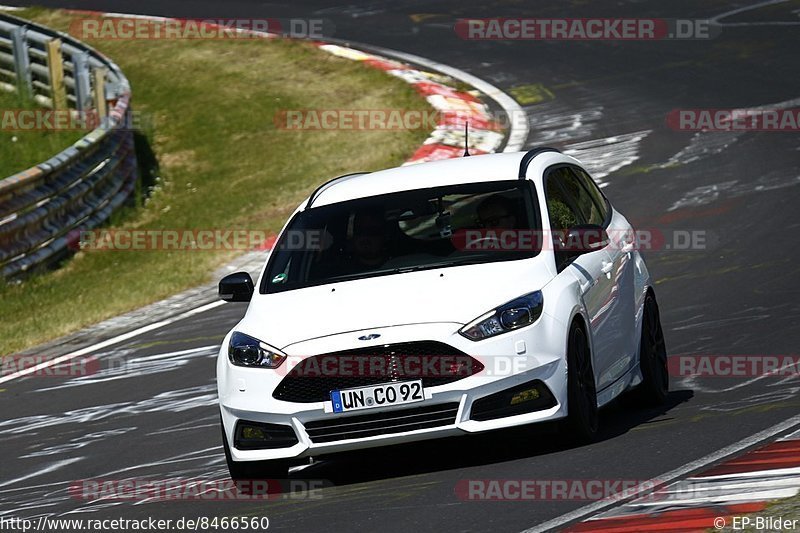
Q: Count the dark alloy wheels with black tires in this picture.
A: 2